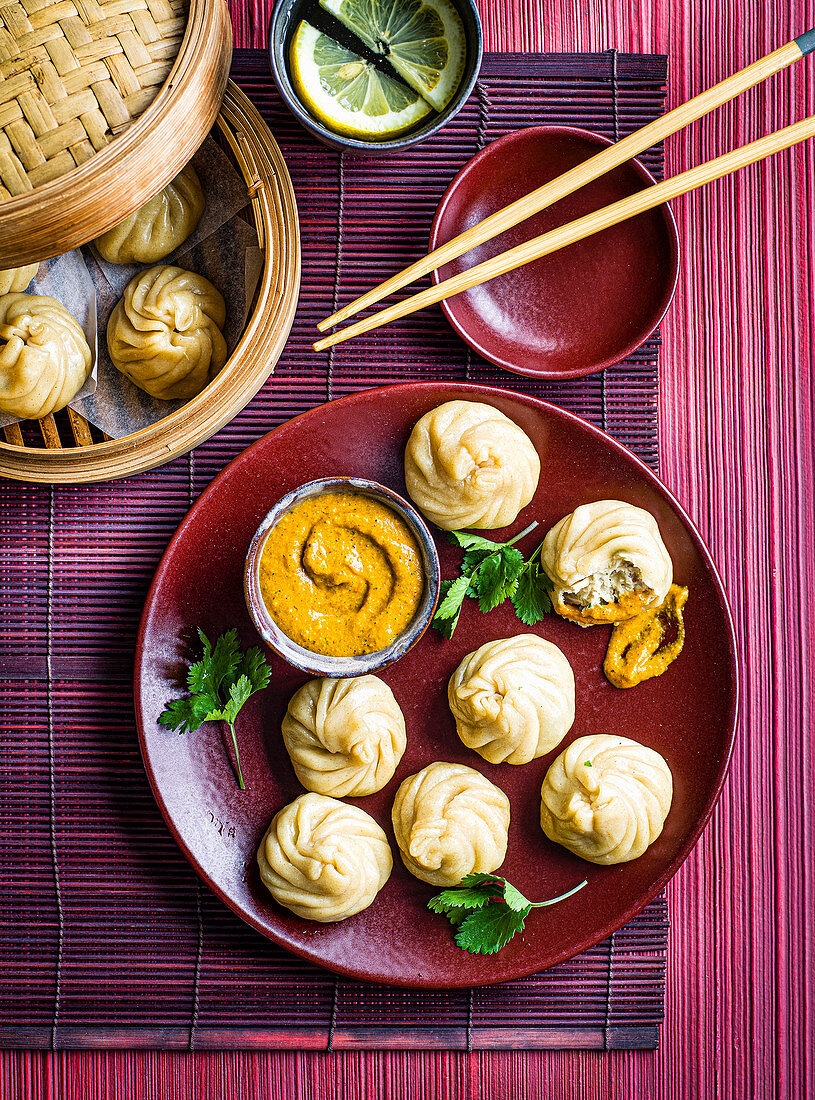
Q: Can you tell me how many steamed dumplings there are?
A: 11